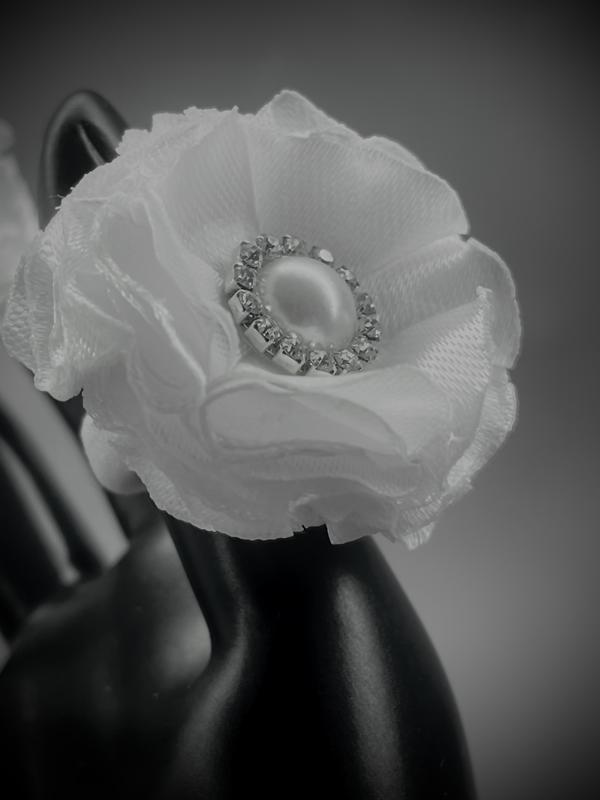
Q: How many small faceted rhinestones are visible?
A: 14